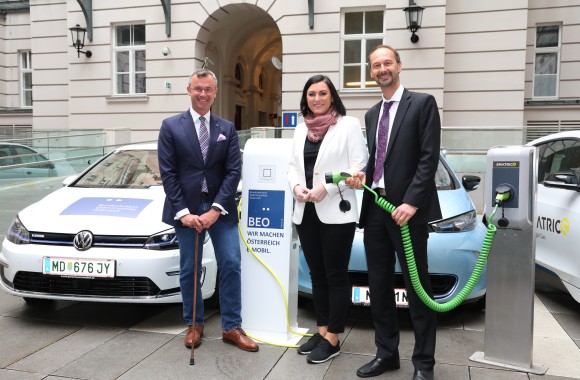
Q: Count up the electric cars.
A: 3